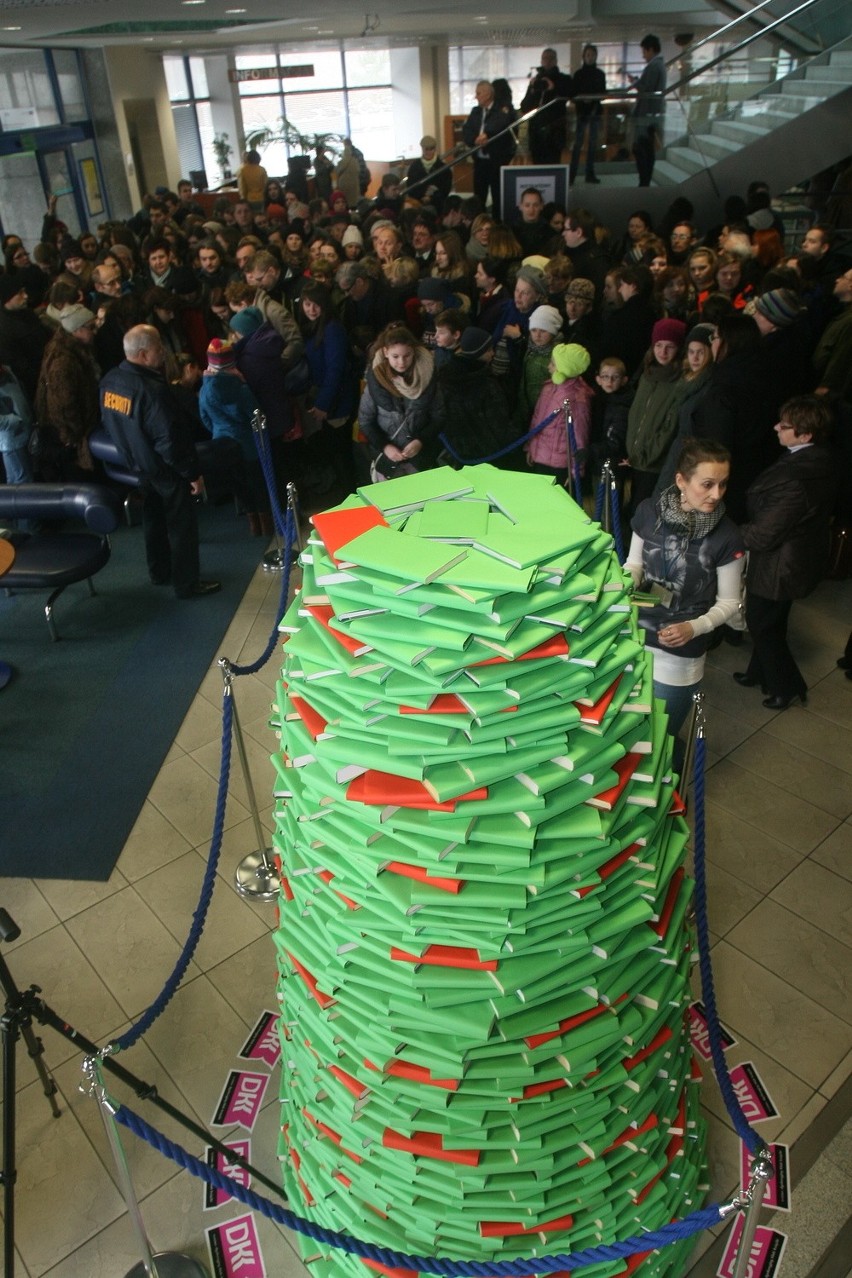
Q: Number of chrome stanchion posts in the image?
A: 8